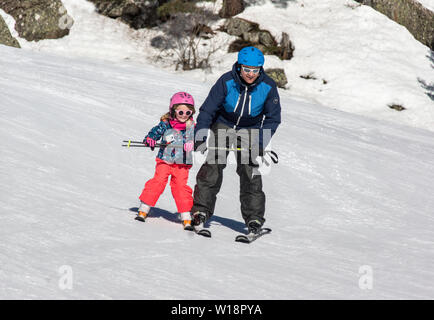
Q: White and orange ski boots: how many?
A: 2